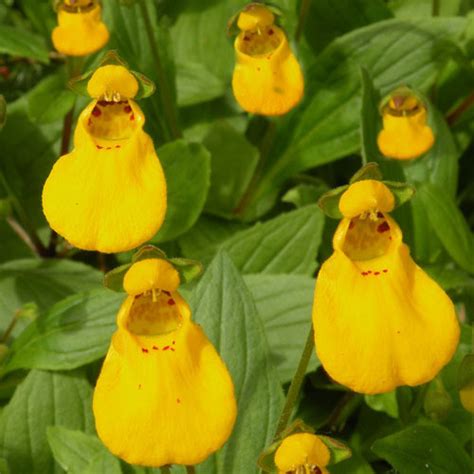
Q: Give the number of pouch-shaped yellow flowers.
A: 7